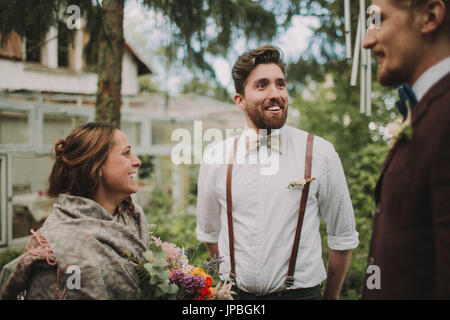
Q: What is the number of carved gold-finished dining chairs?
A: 0